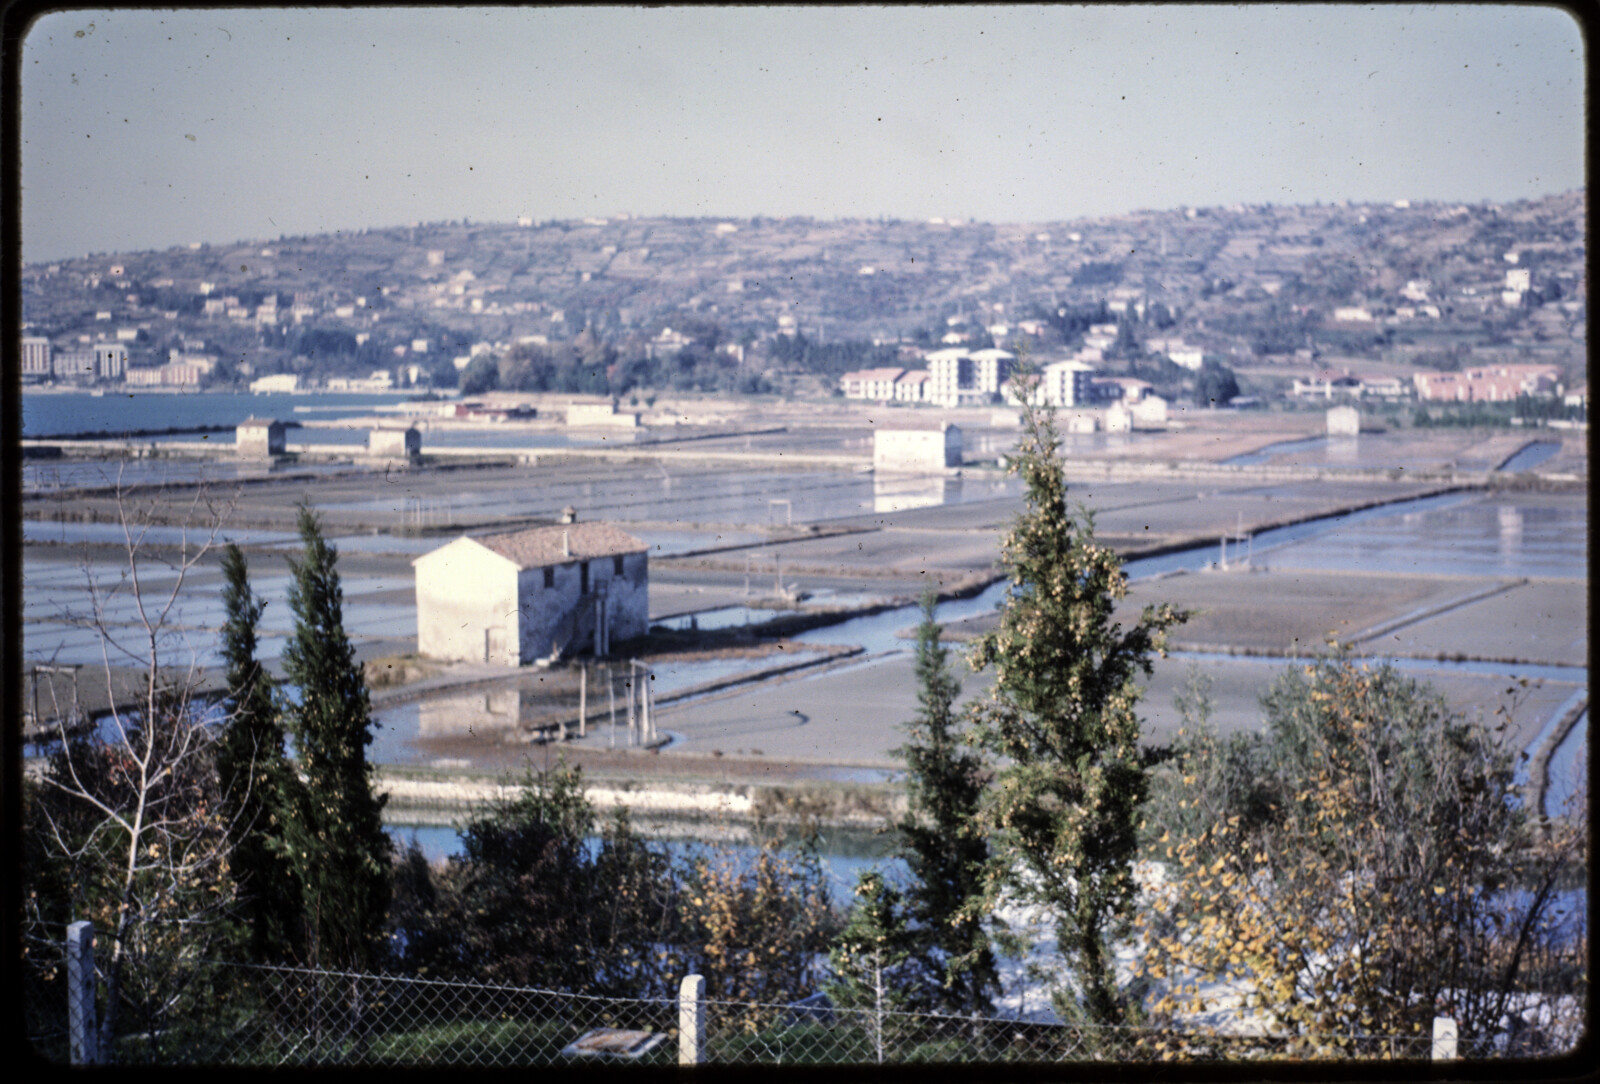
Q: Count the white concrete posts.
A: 3